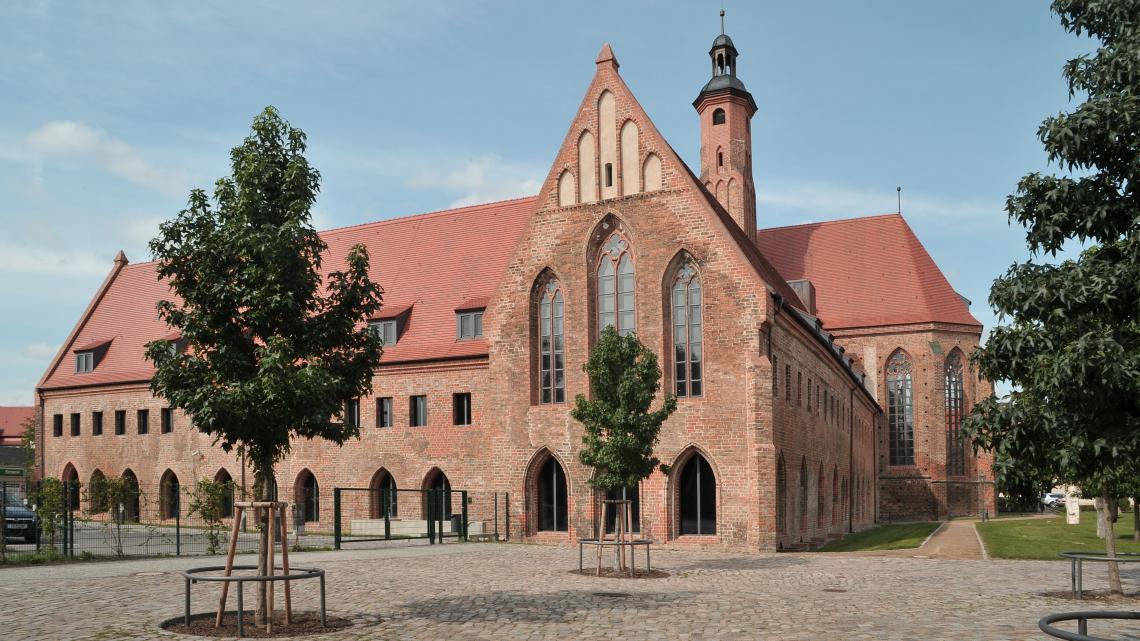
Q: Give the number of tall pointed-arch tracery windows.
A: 5